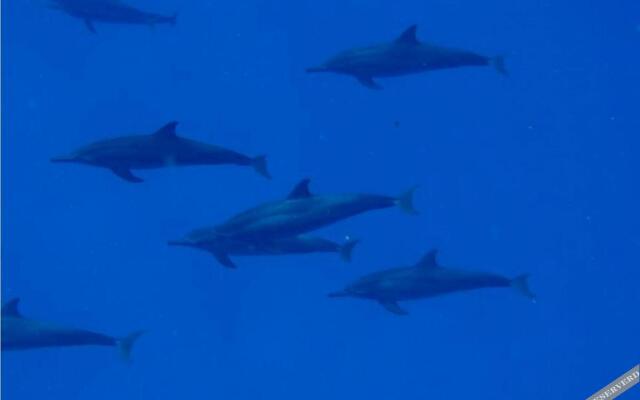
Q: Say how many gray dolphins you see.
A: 7